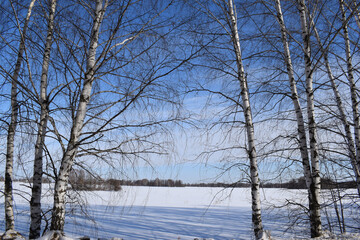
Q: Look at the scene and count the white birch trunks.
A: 8